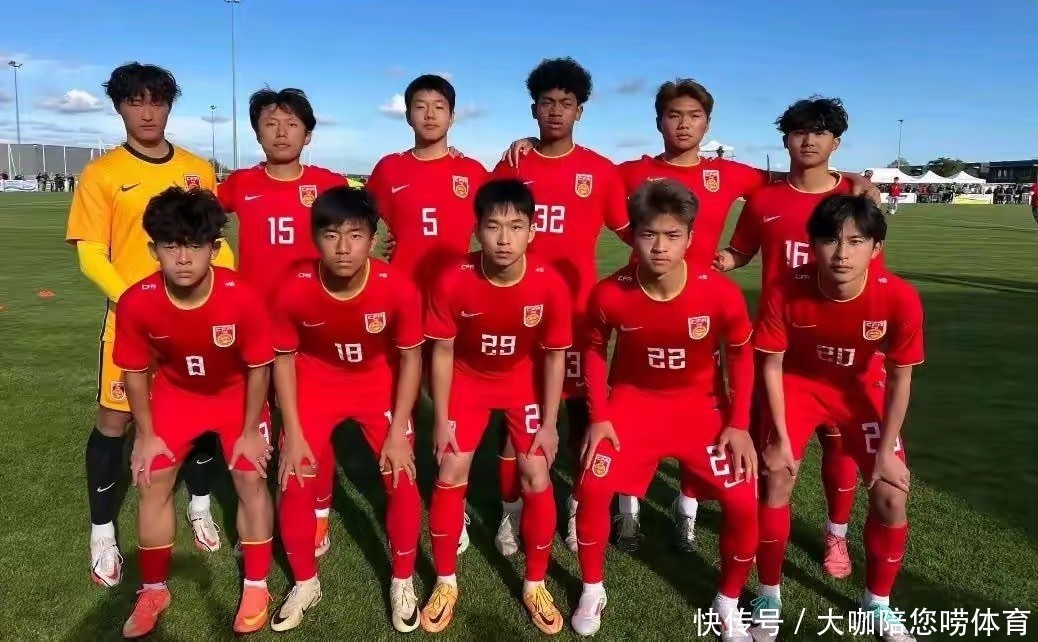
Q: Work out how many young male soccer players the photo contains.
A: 11